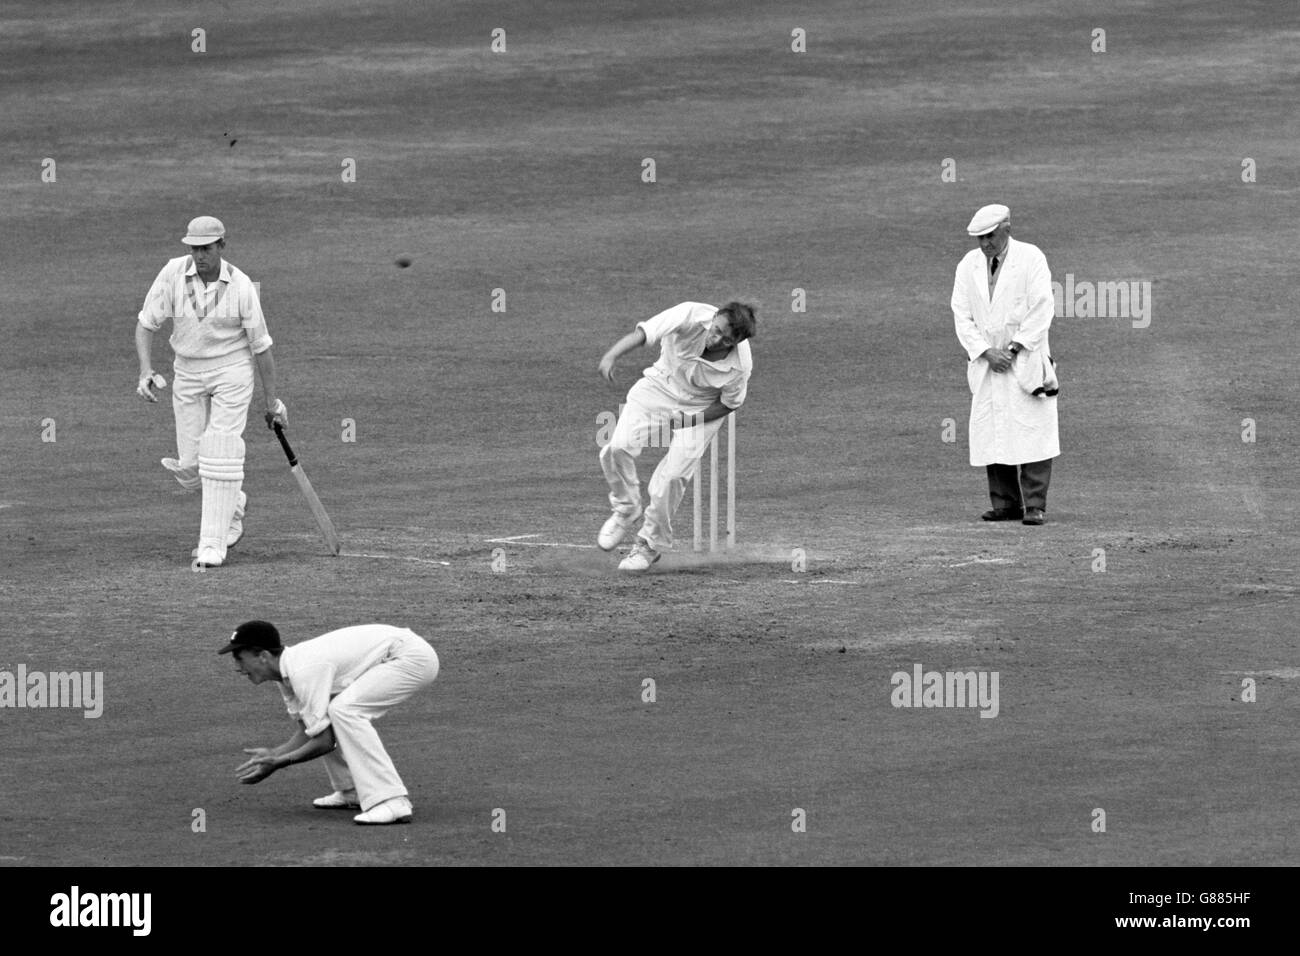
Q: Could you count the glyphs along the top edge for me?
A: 4